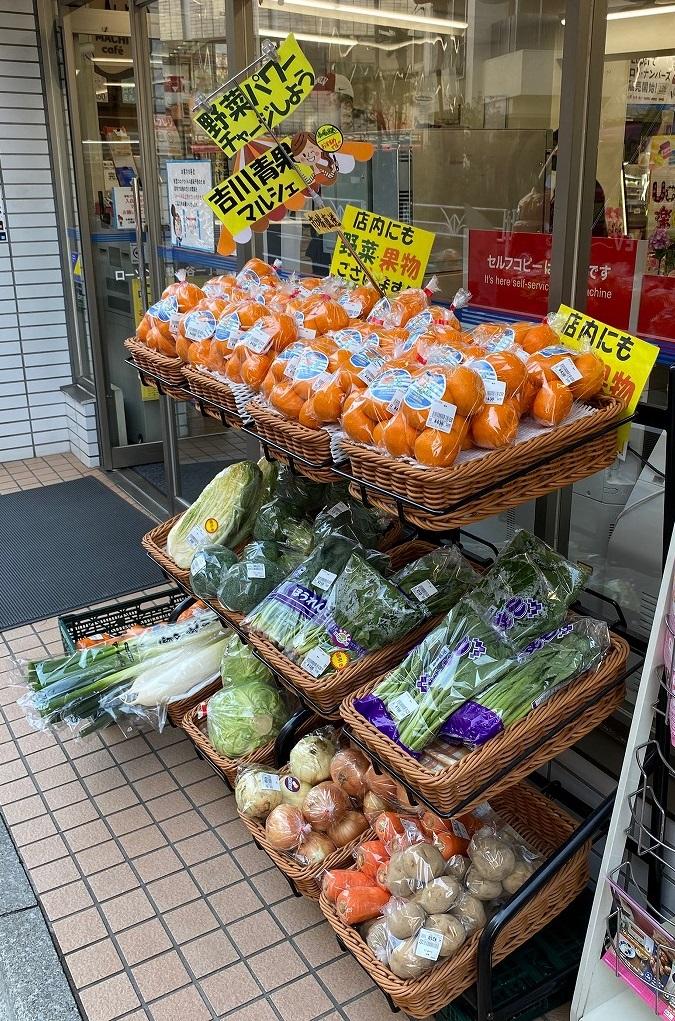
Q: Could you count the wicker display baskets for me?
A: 12